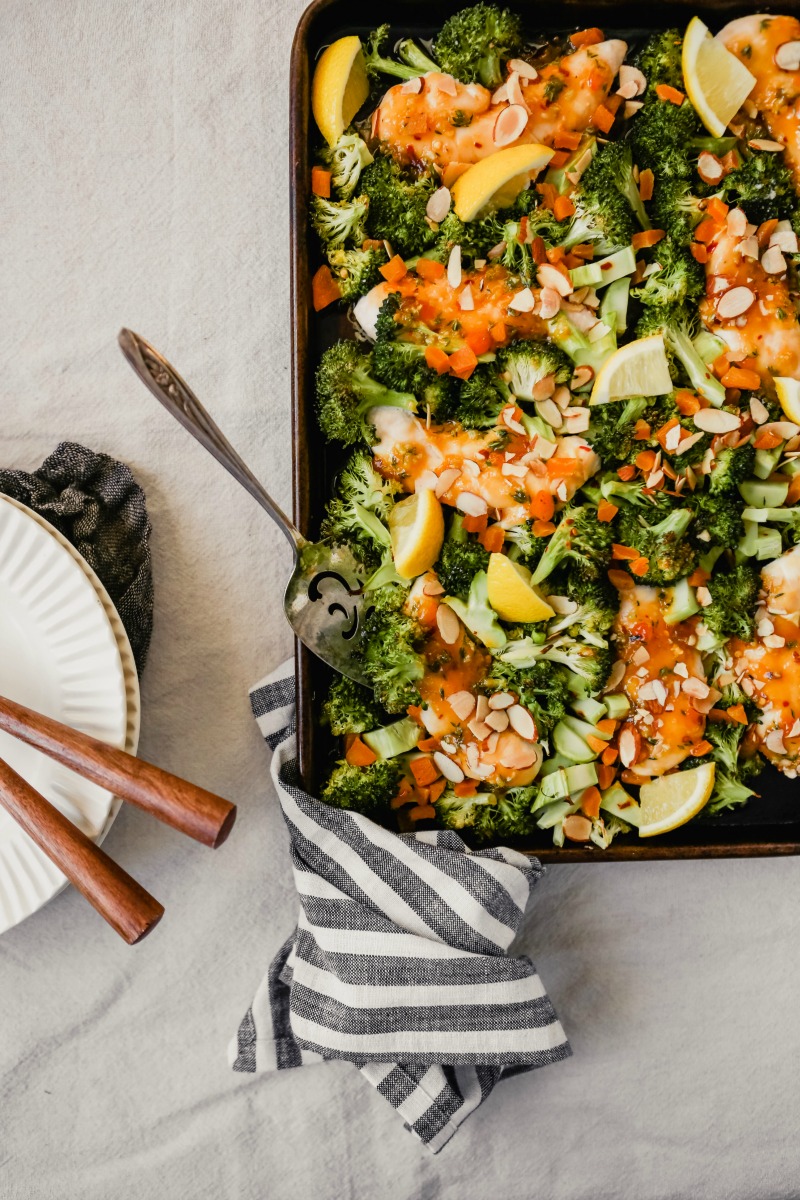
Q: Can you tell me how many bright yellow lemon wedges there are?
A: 8